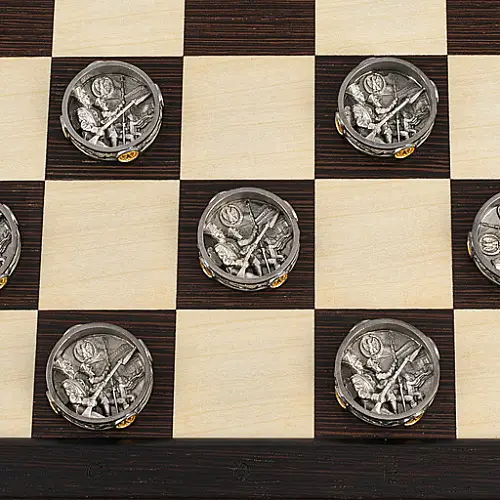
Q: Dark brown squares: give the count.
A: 10